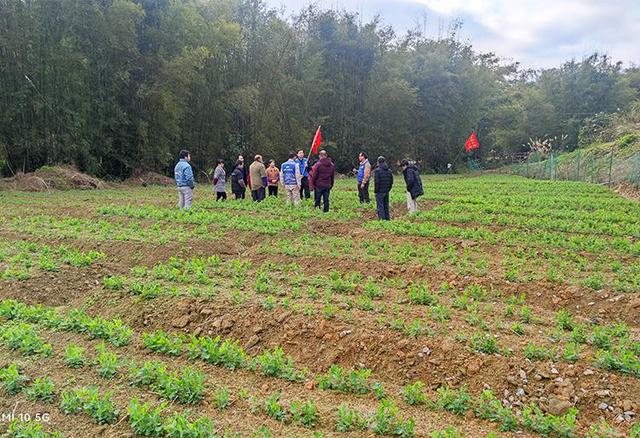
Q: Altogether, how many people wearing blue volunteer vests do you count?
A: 3